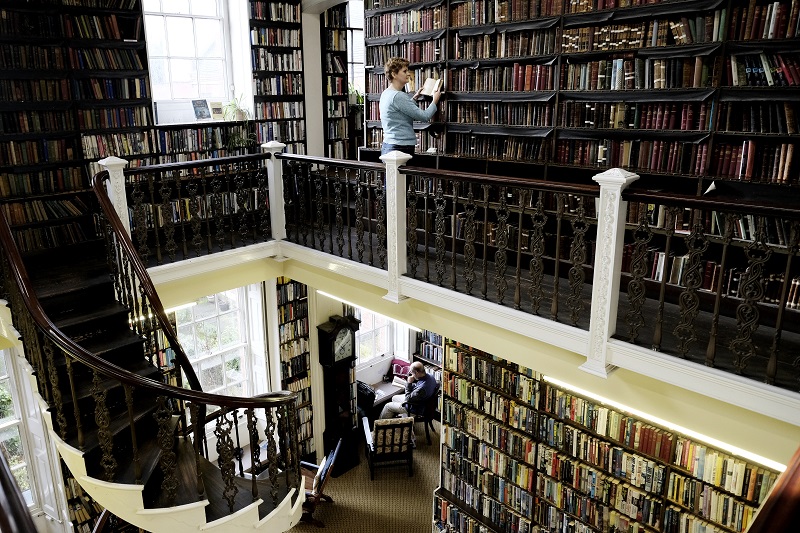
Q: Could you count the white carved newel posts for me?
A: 4